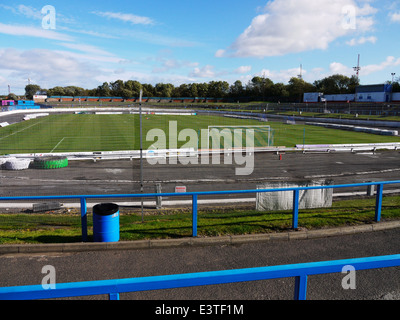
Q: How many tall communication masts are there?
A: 2